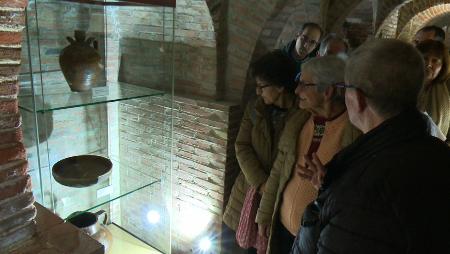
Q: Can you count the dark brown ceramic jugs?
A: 2